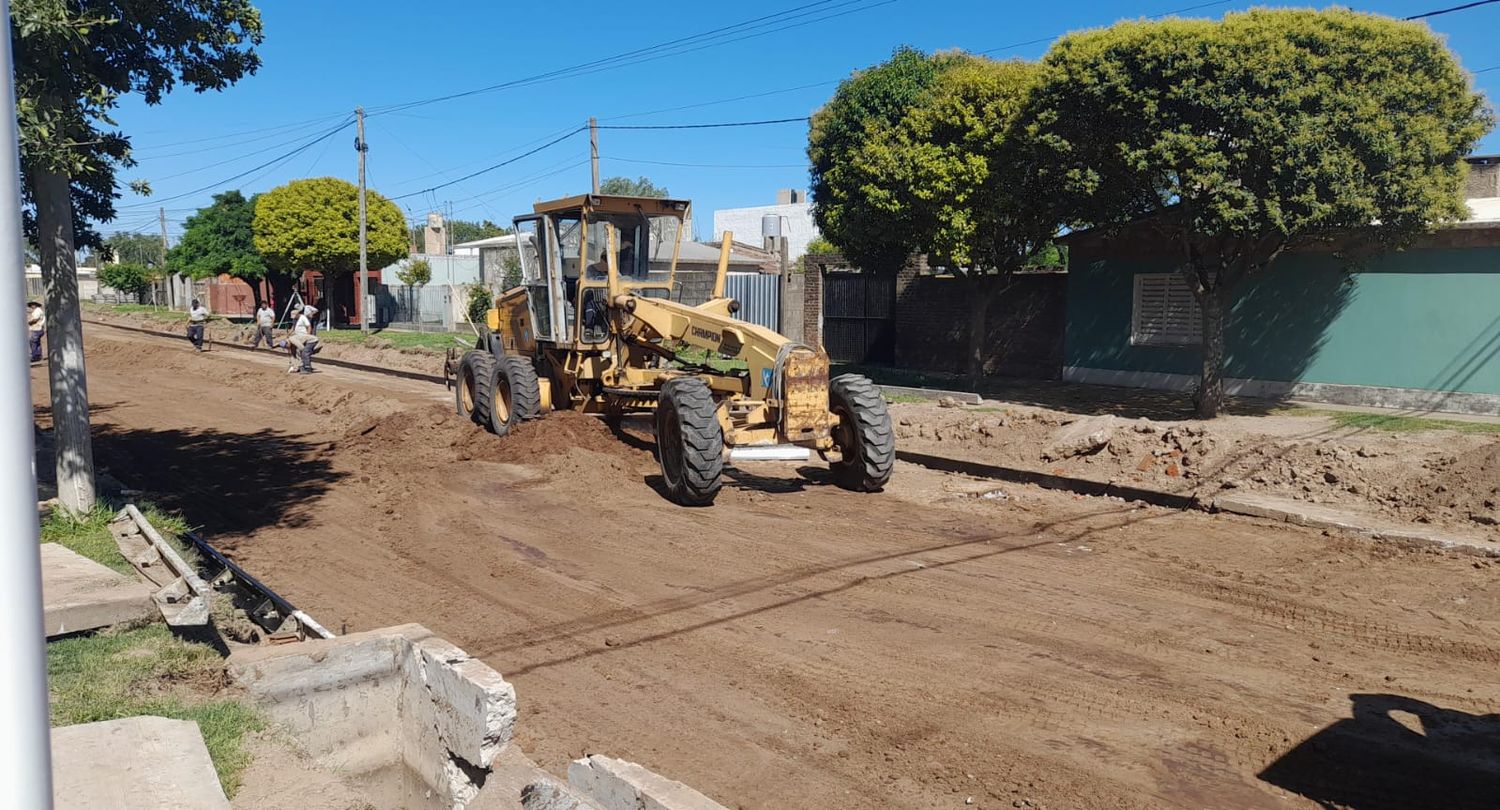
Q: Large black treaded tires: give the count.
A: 4